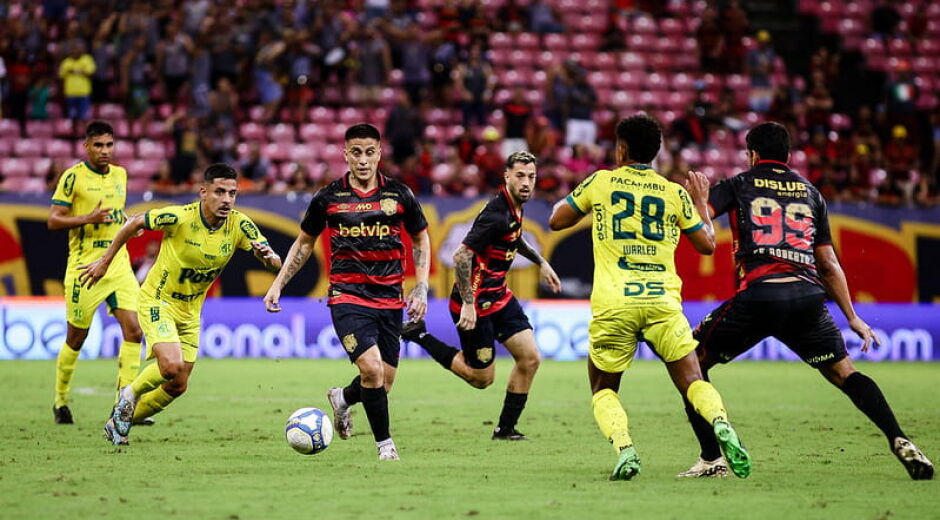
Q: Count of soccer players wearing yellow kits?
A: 3